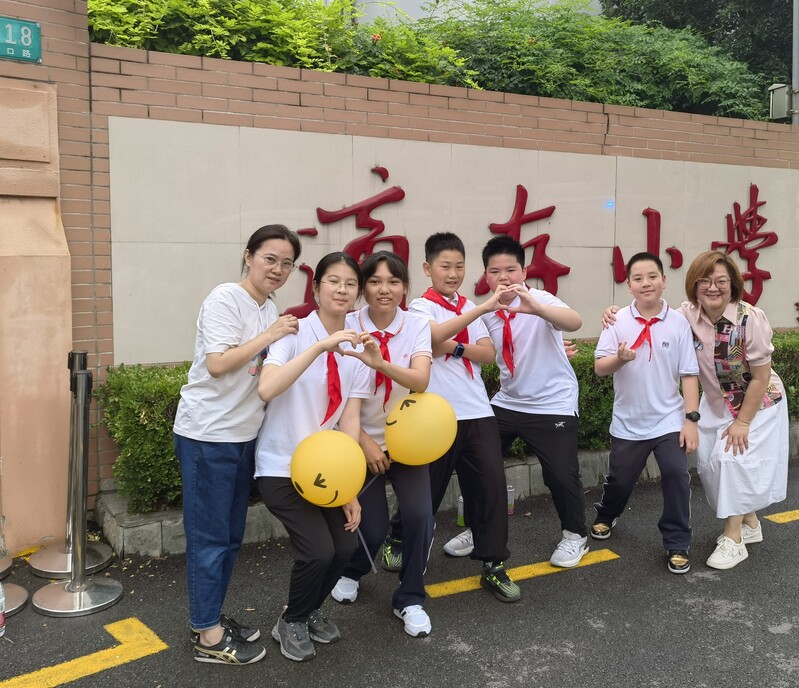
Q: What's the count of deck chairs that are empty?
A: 0